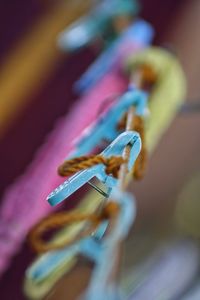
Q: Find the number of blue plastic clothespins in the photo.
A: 5